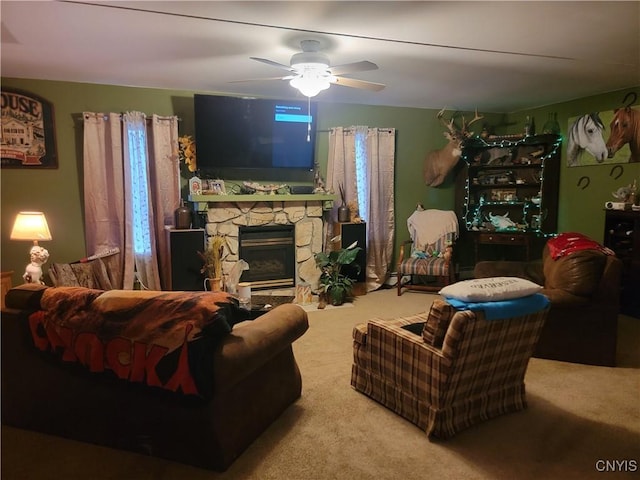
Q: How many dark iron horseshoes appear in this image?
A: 3